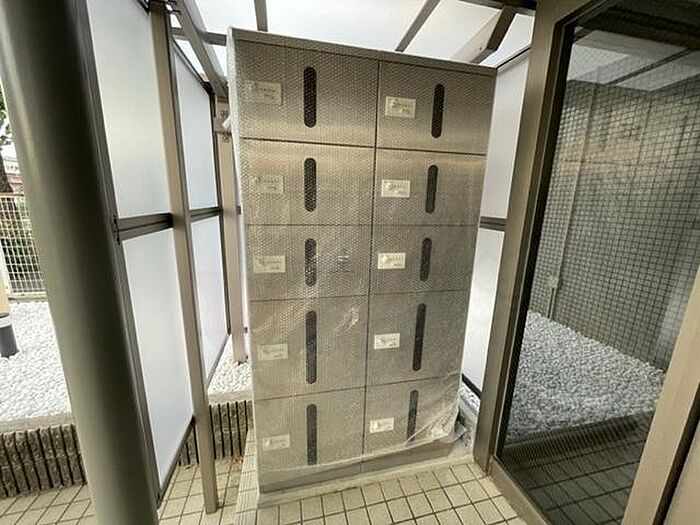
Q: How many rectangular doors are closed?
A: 10